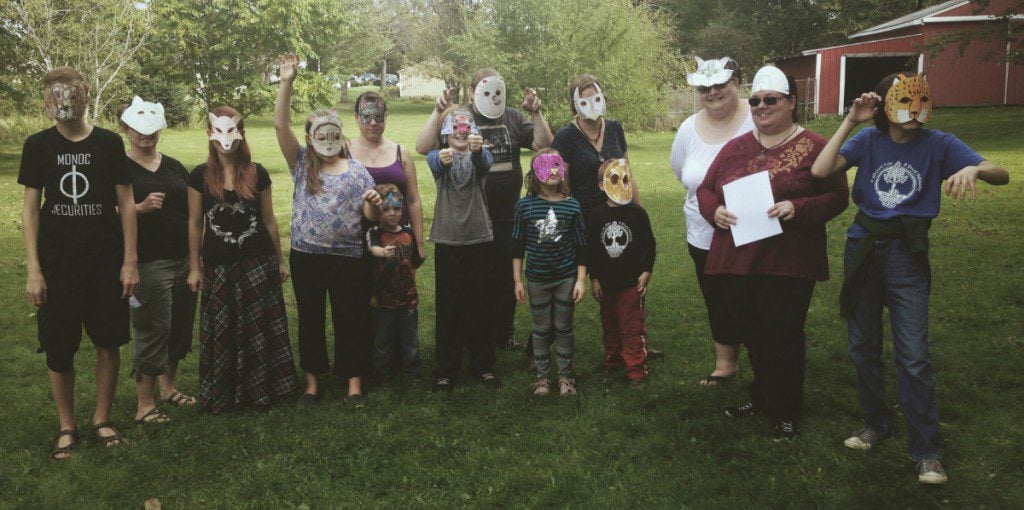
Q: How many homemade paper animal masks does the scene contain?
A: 14